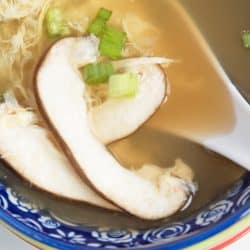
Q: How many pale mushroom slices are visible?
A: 3